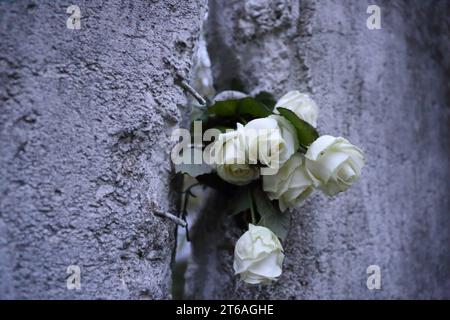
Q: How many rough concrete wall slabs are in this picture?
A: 2